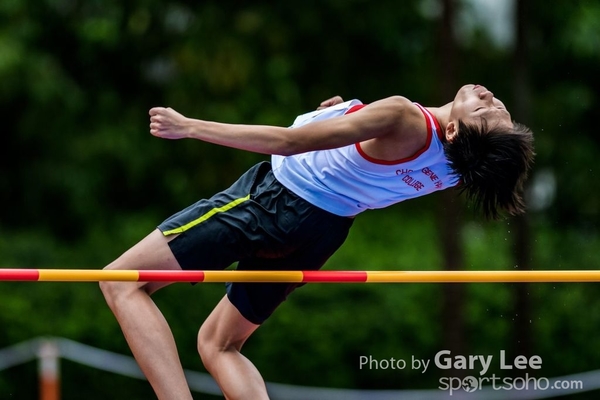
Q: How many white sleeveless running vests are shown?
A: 1